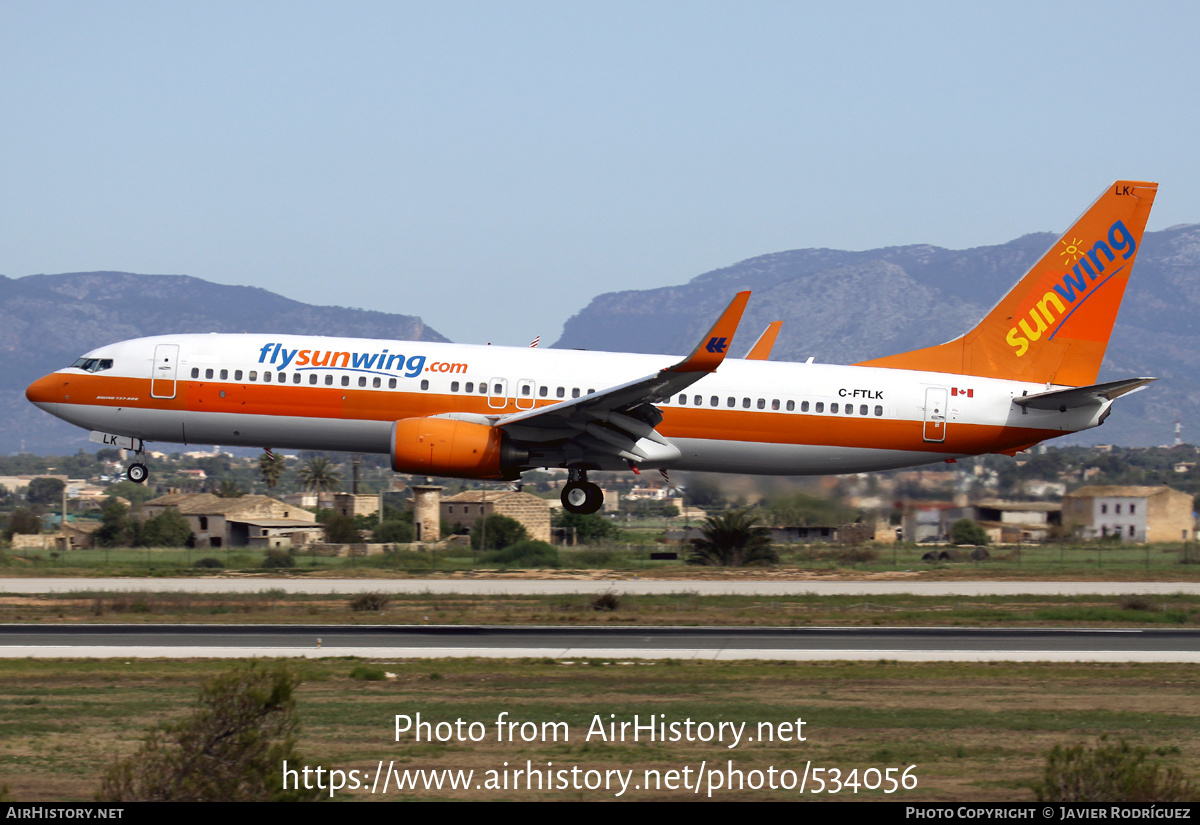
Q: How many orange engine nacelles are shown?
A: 1